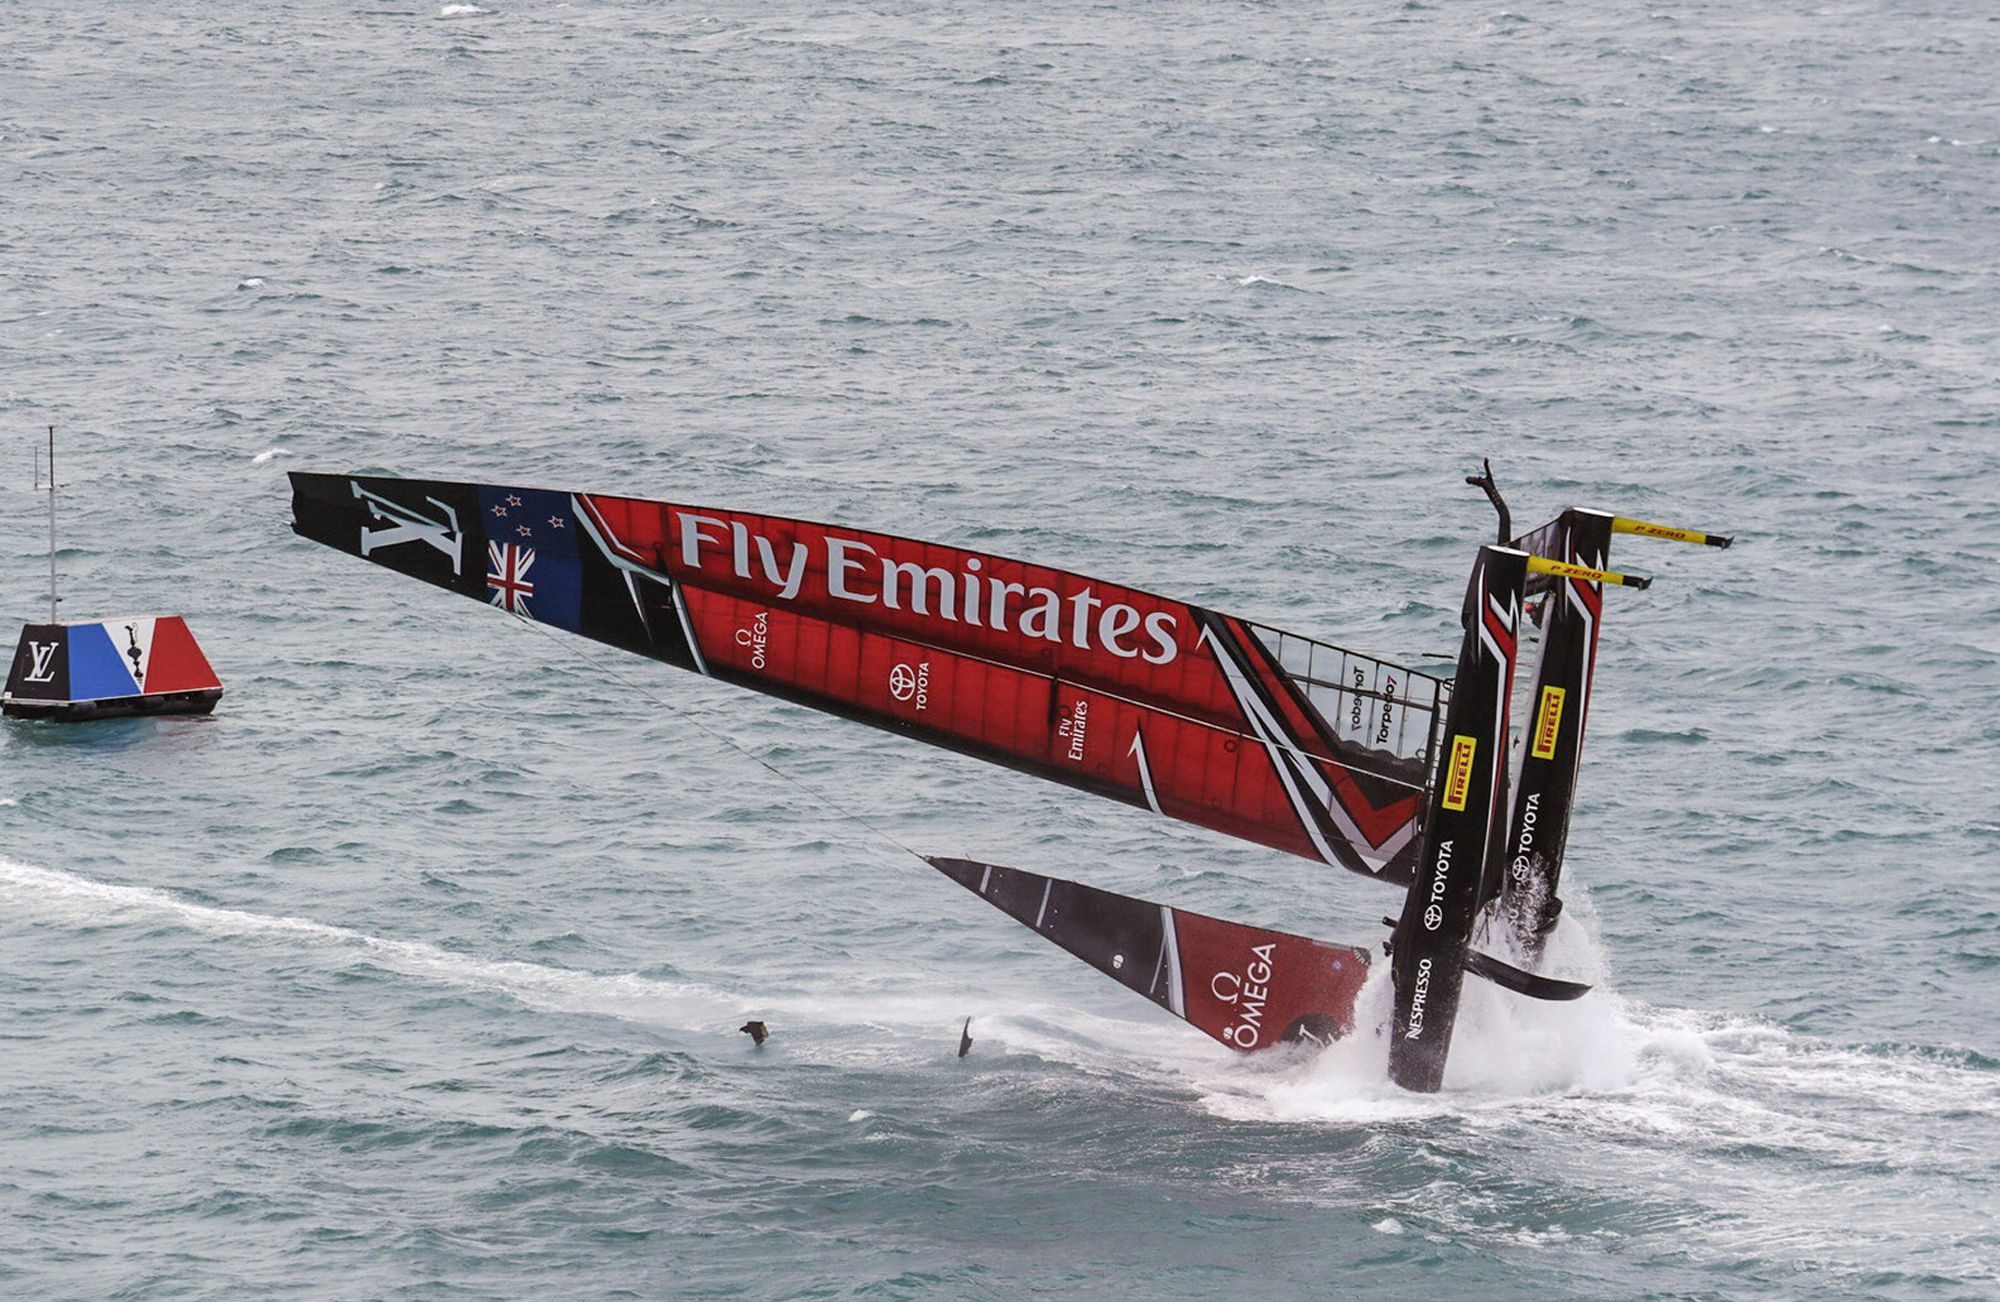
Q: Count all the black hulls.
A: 2